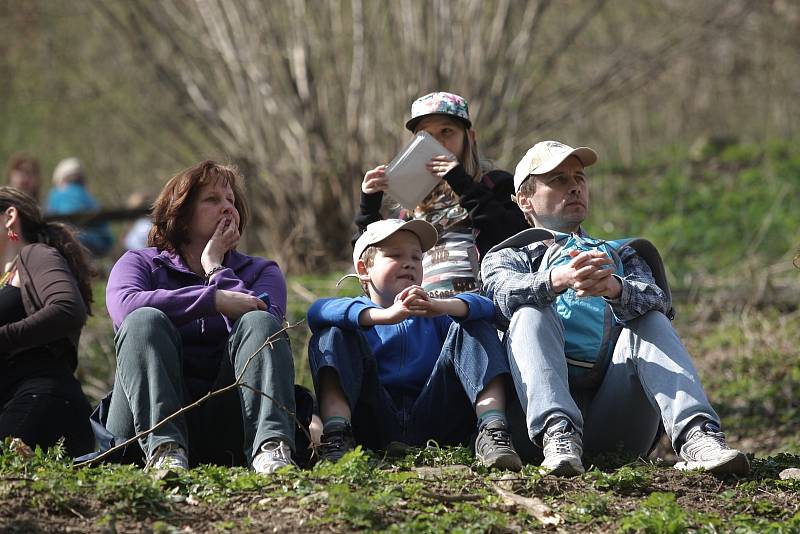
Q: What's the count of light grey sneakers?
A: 4